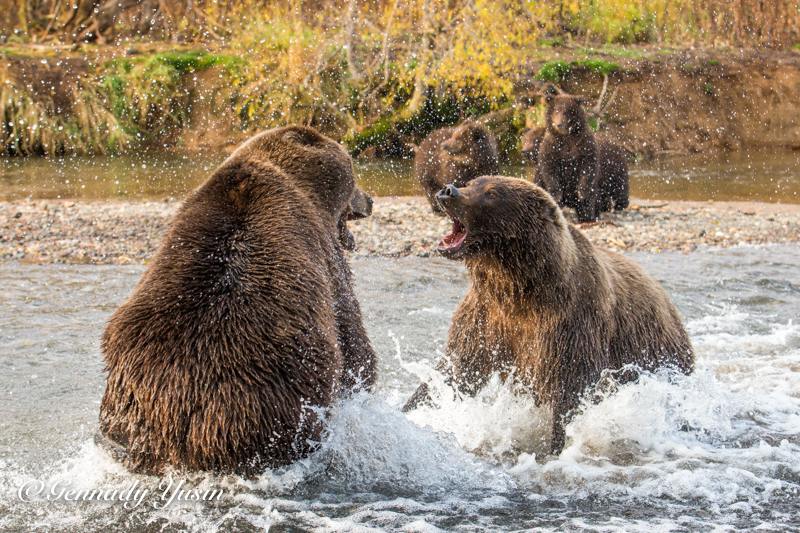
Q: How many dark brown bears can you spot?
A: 5